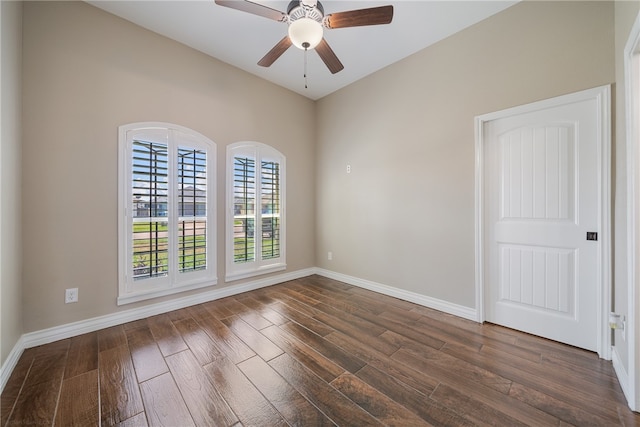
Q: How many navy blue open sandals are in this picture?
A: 0